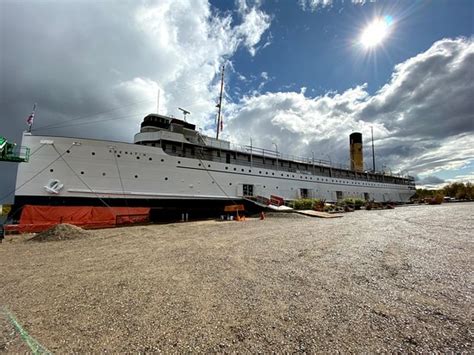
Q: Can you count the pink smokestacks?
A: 0